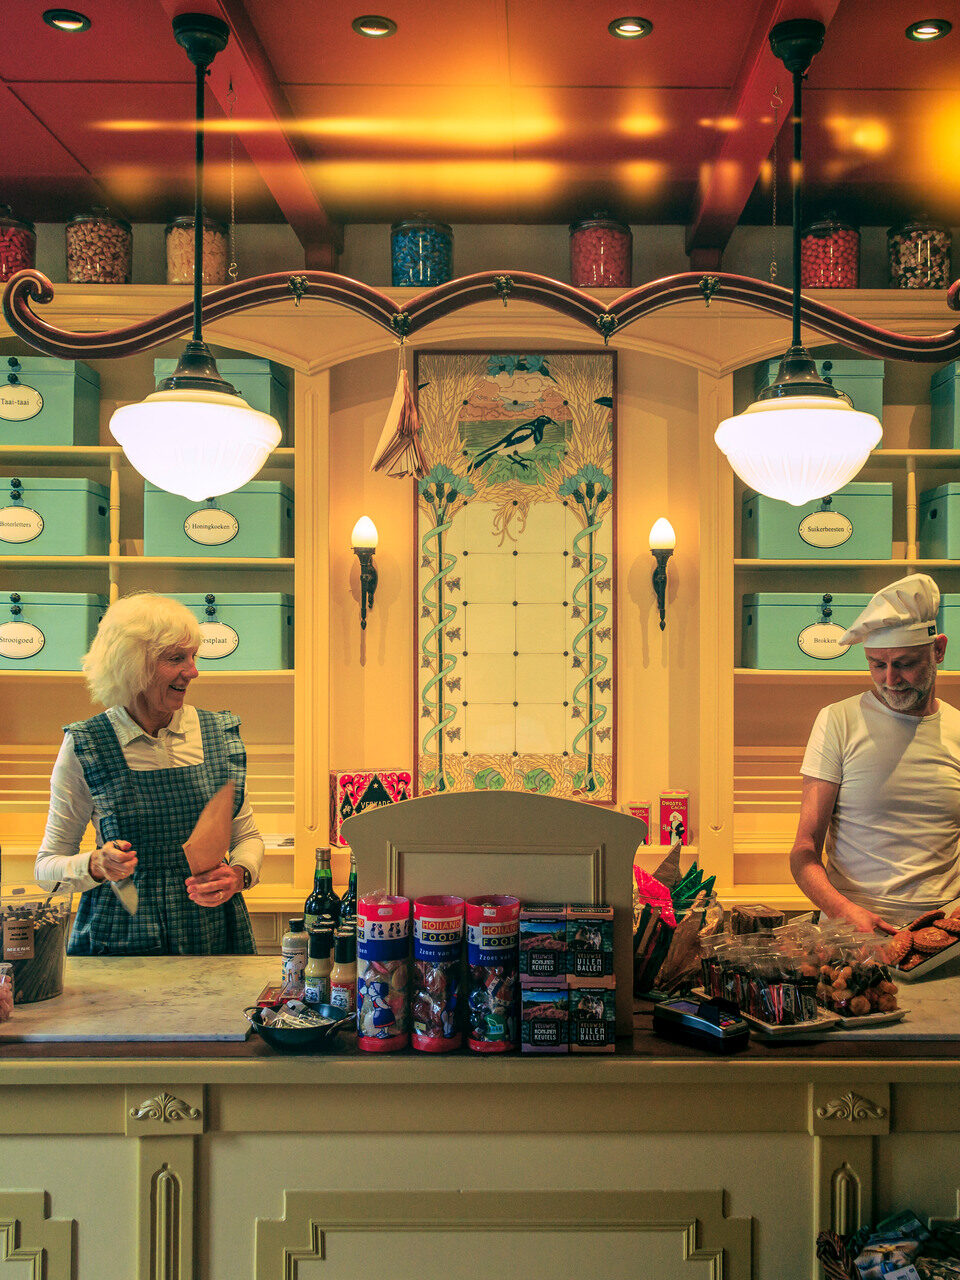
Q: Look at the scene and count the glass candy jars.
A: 7